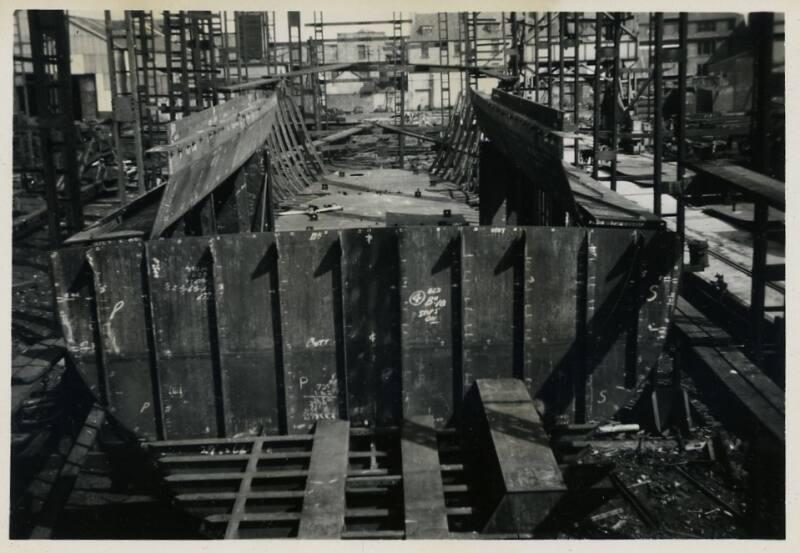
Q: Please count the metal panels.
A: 11